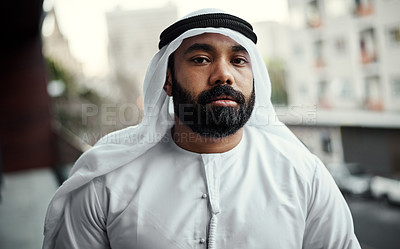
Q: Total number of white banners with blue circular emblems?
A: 0